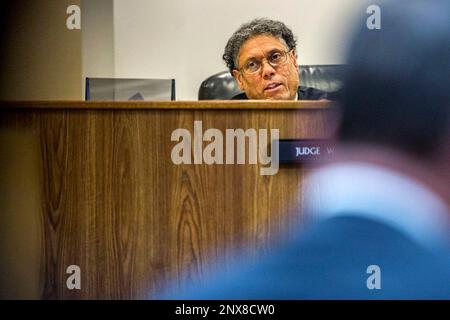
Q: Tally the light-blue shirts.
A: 1